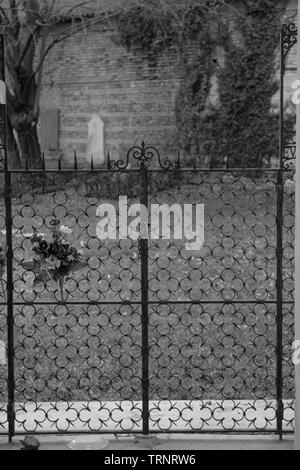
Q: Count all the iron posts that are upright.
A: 3